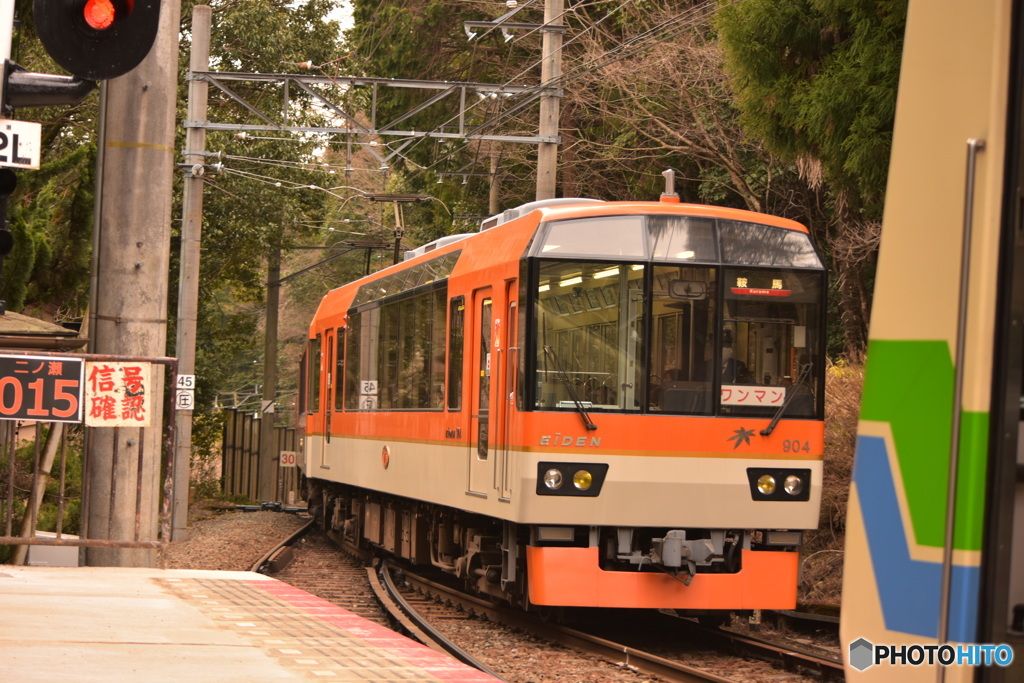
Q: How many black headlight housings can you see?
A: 2